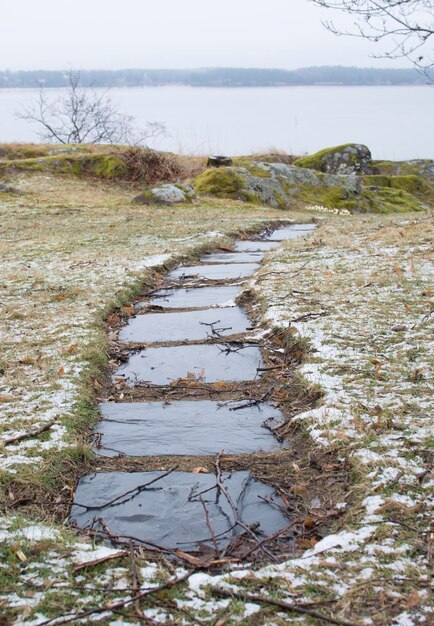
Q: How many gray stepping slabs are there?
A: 10